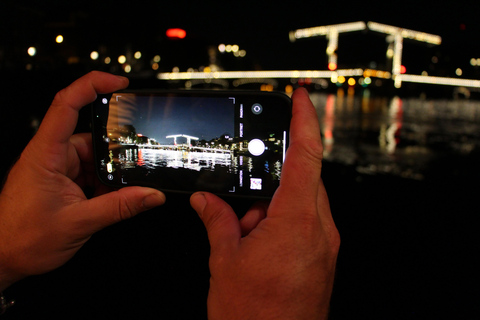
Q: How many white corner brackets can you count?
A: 4